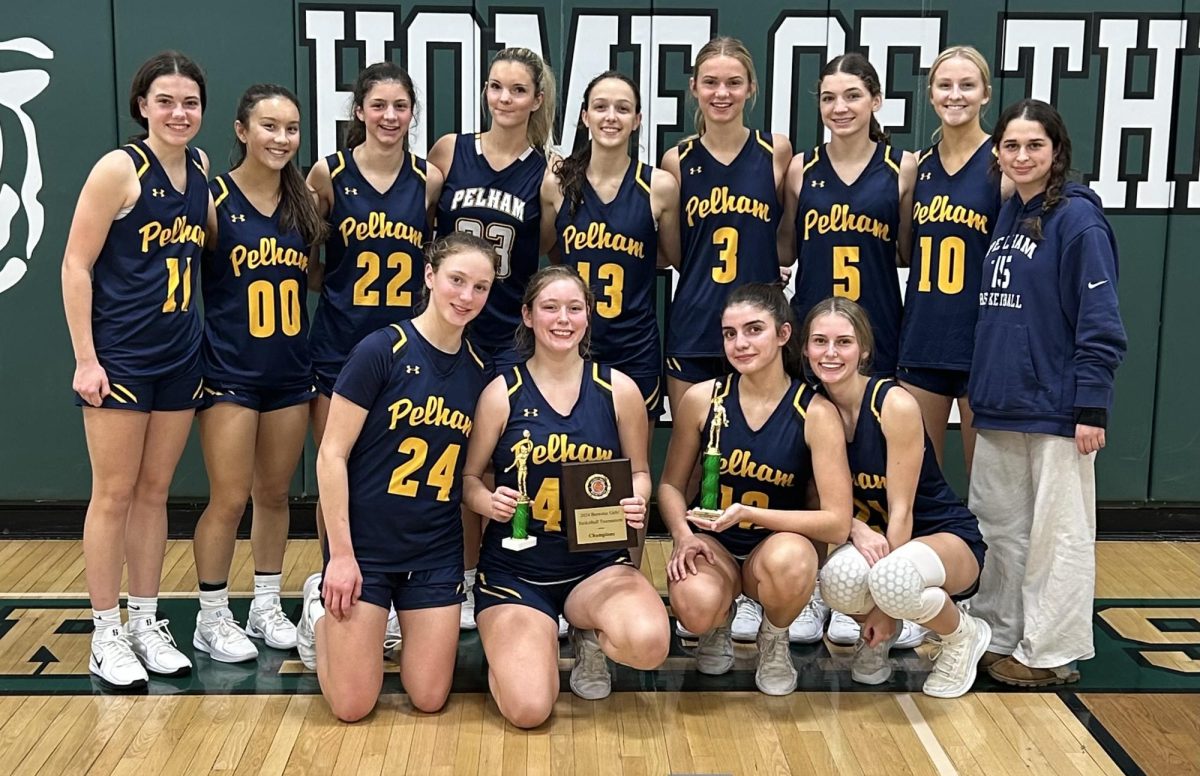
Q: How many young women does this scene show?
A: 13